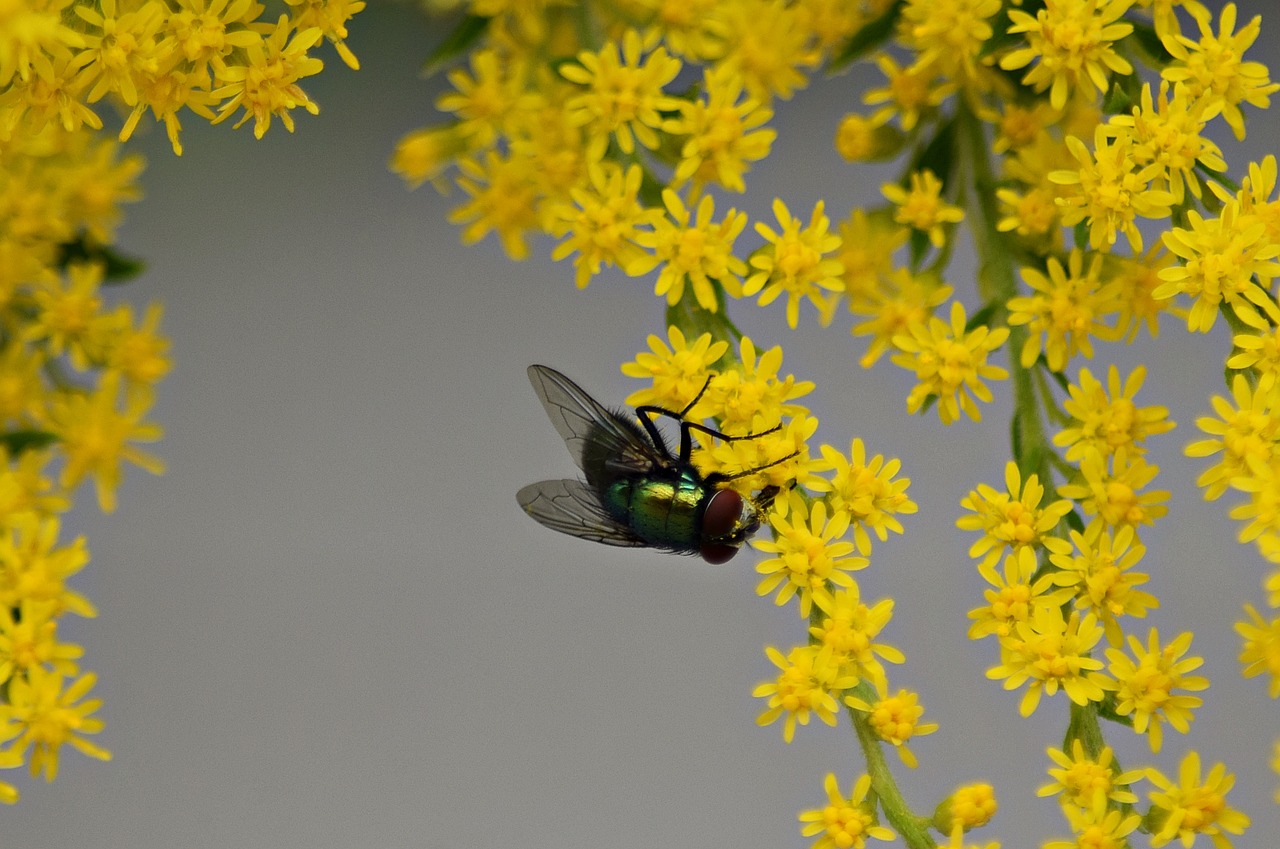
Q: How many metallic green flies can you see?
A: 1